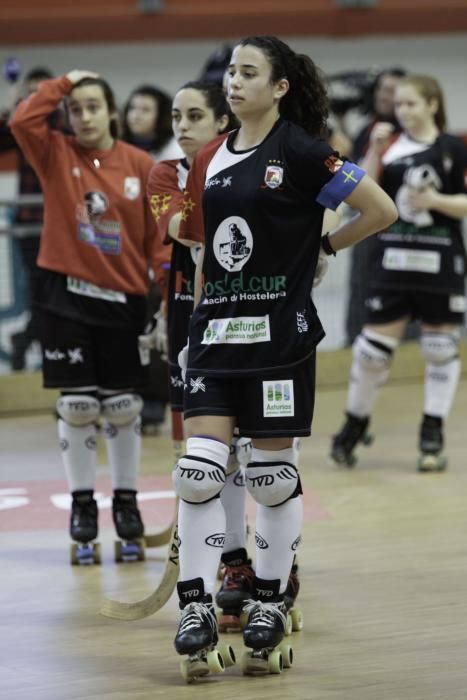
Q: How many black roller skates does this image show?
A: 8